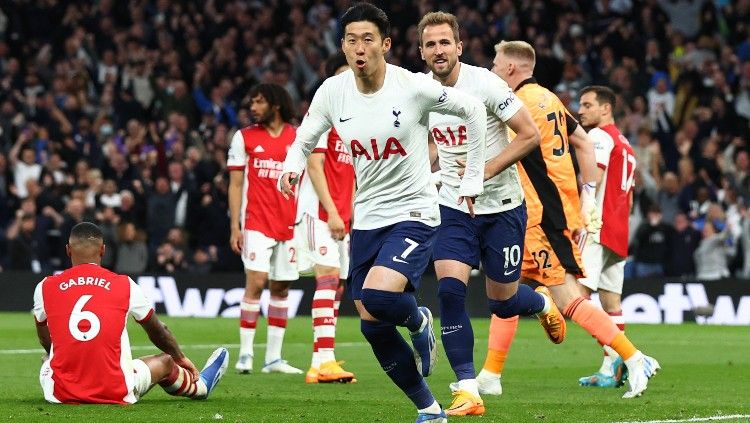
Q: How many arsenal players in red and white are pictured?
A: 4